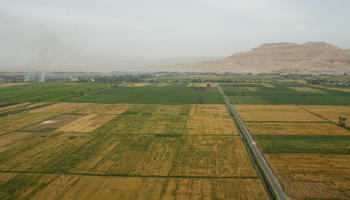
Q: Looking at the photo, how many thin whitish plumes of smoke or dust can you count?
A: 2